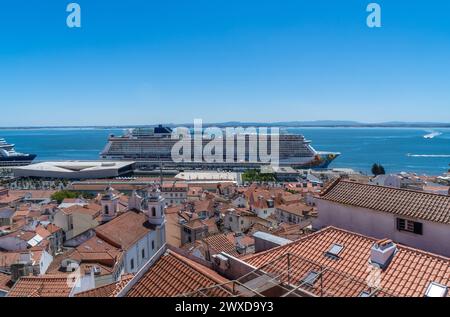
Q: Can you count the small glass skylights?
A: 4